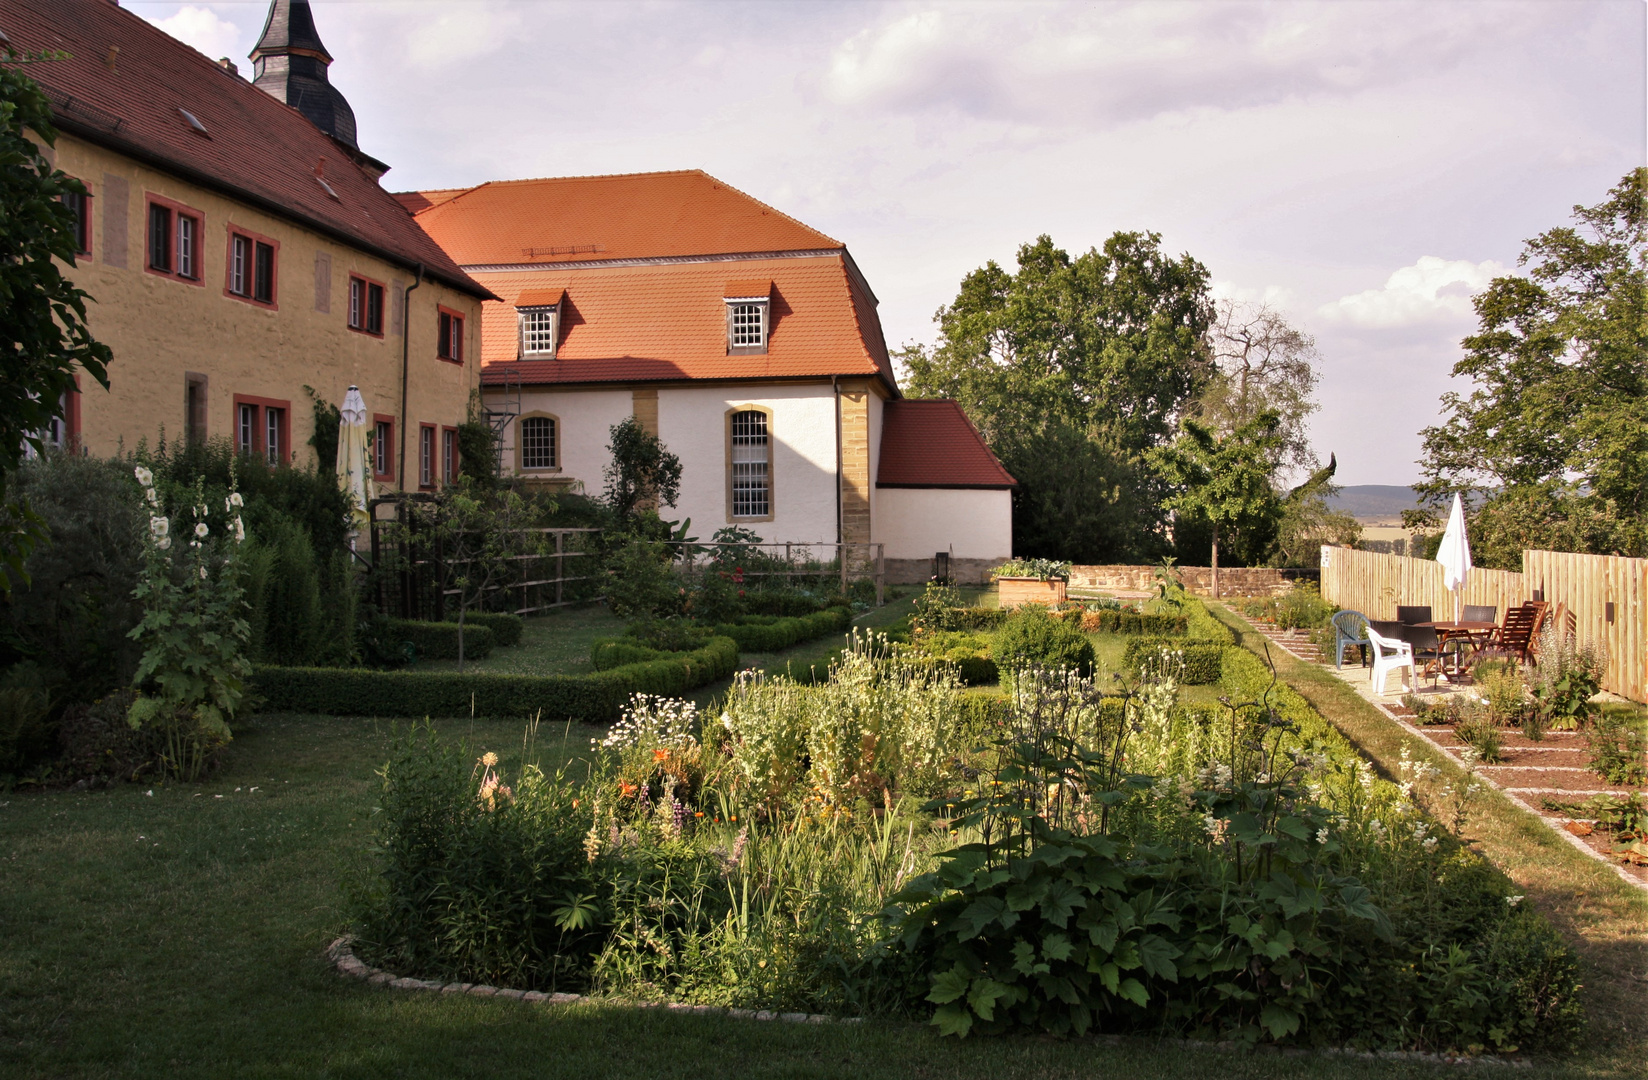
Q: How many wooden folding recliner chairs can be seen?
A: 2